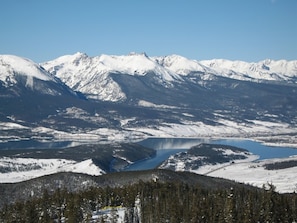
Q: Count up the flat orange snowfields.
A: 0